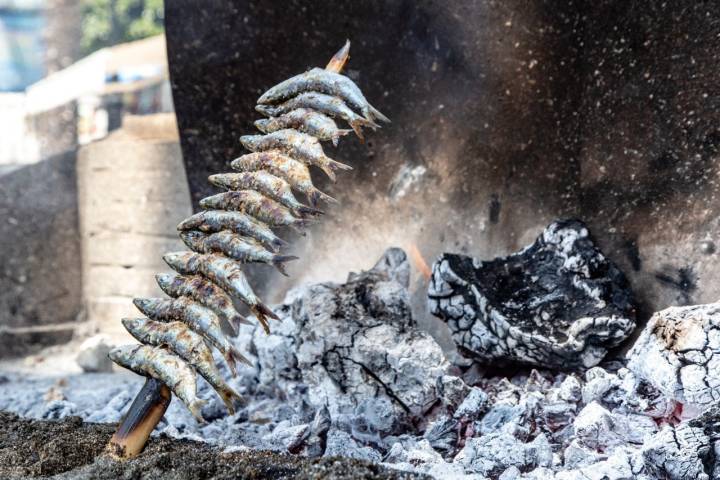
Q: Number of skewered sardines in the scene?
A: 14